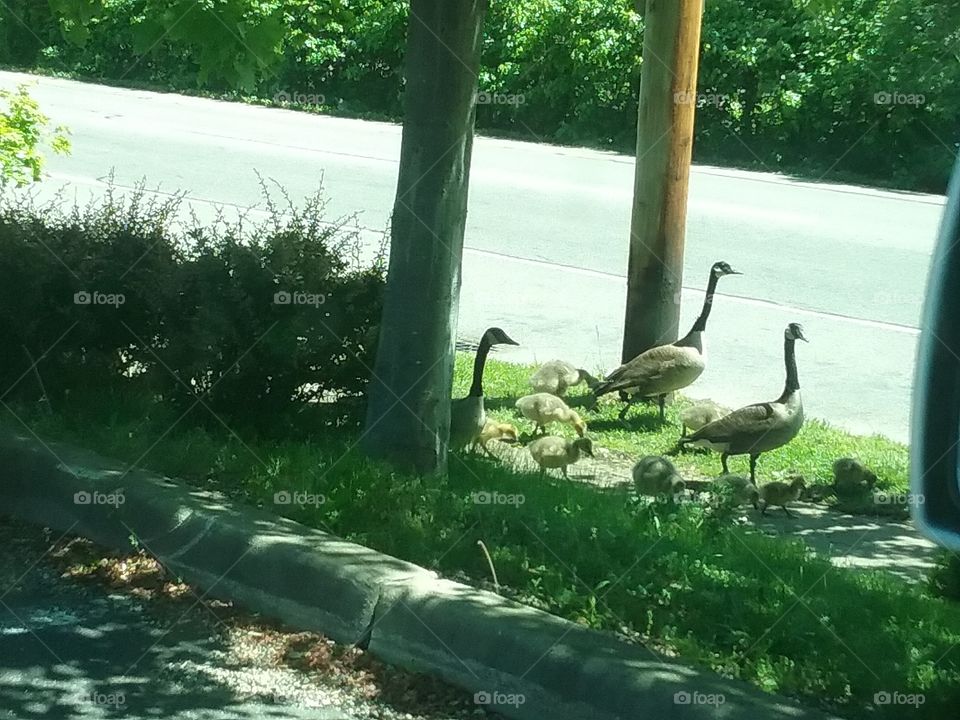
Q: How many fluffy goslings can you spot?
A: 9